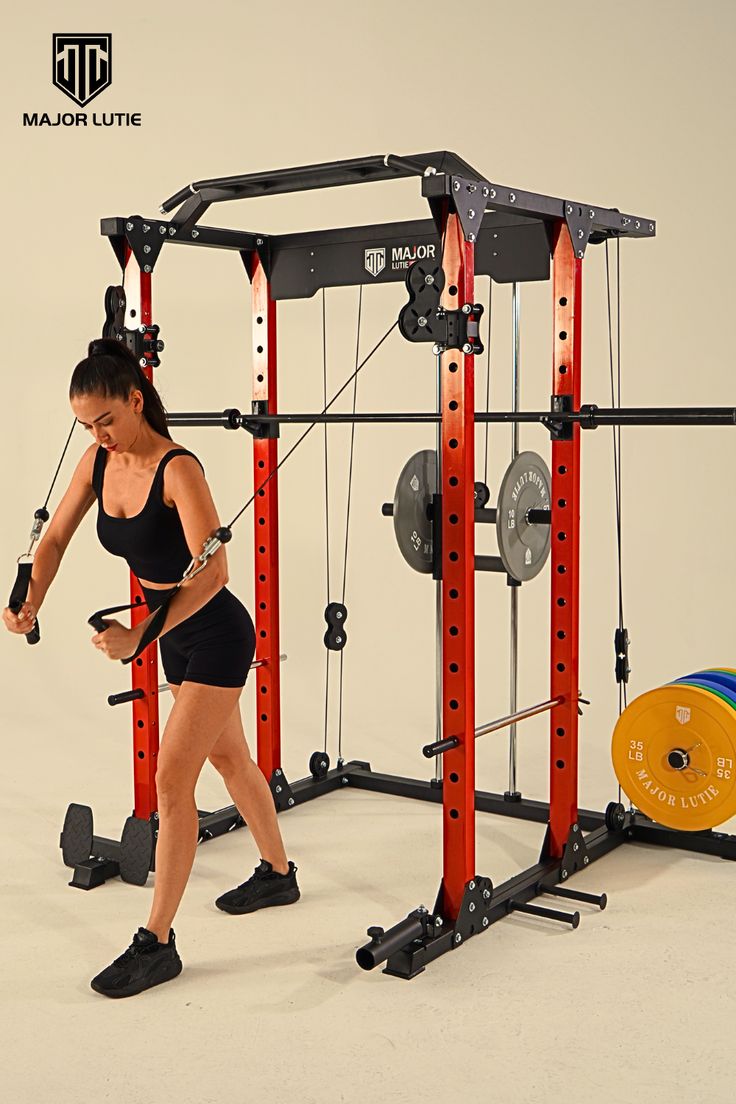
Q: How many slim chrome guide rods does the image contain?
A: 2